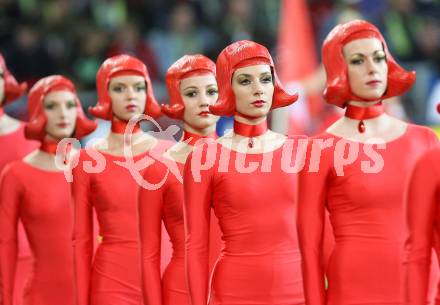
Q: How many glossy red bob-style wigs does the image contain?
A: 6